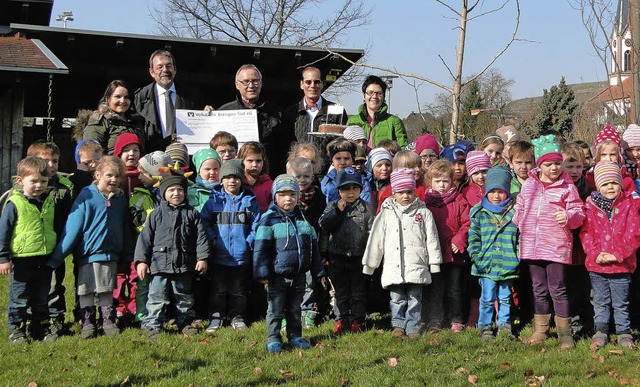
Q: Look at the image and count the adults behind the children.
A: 5